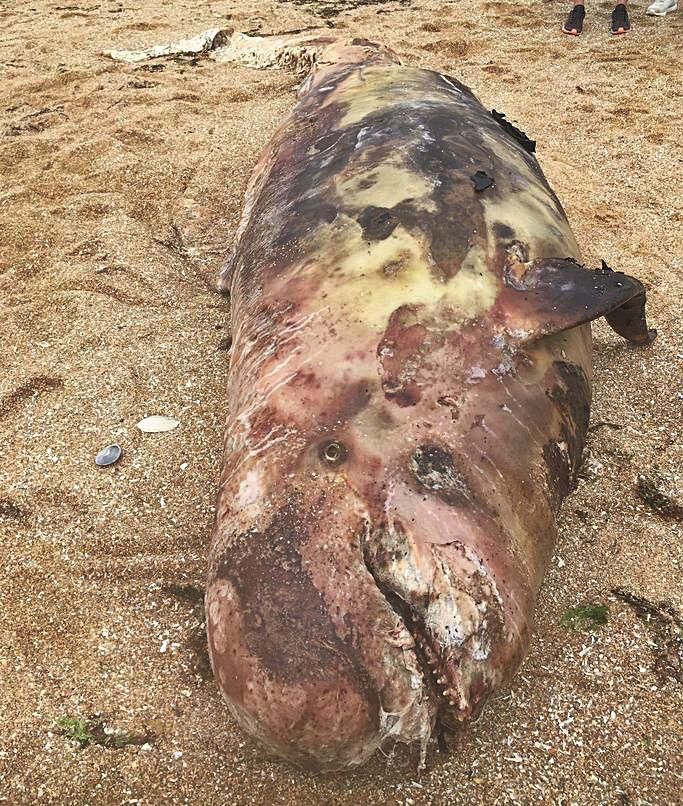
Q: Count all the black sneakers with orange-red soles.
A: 2